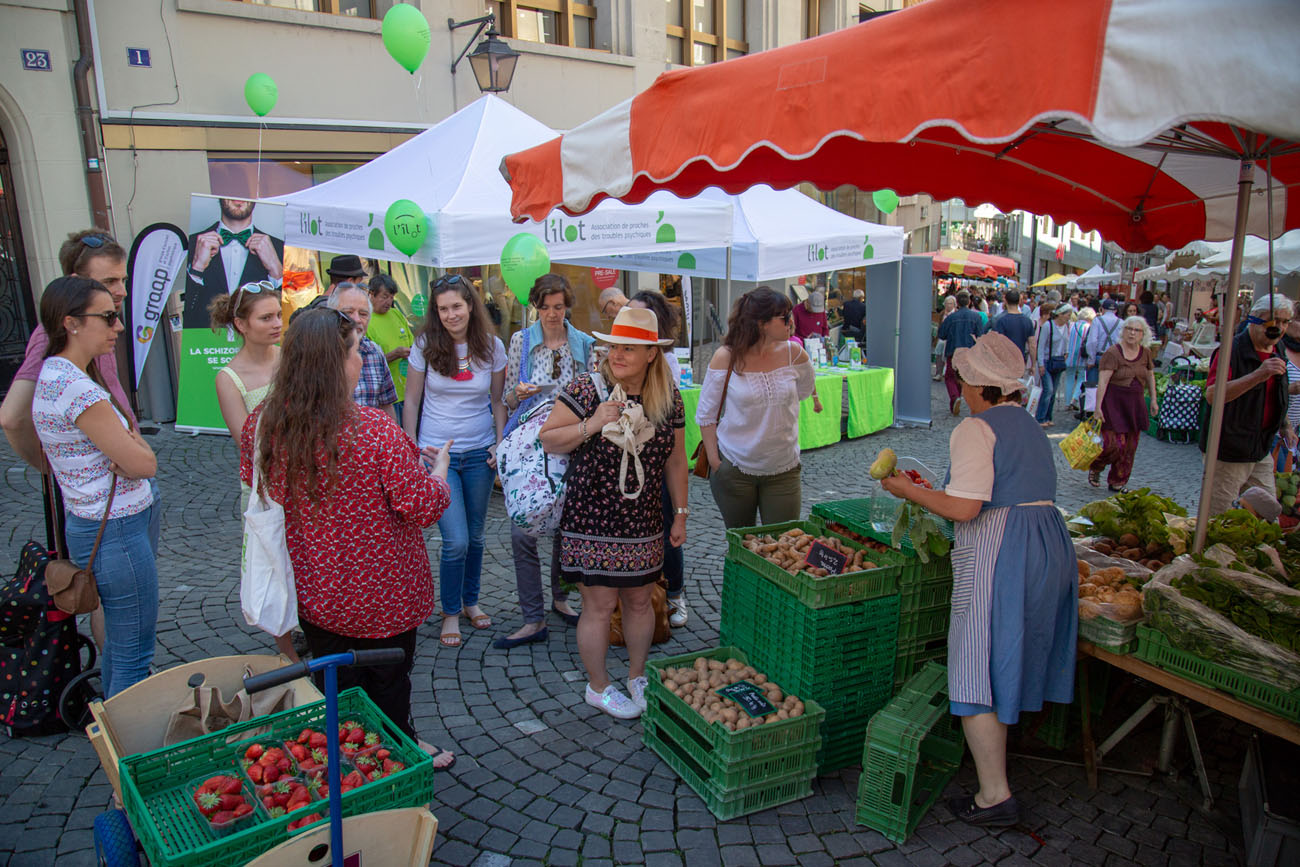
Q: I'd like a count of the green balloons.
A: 5